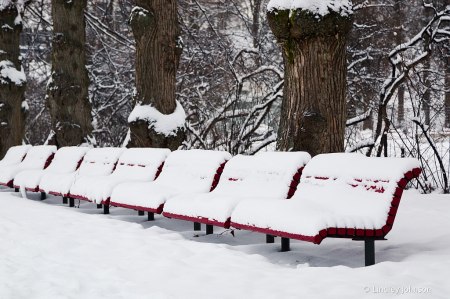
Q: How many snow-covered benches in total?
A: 8